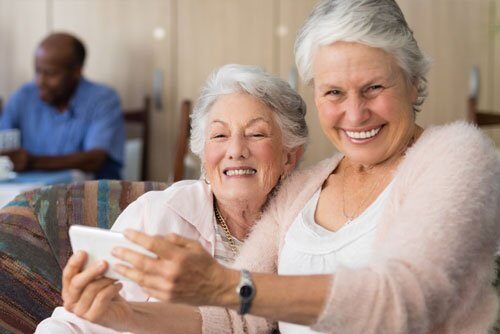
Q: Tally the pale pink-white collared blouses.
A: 1